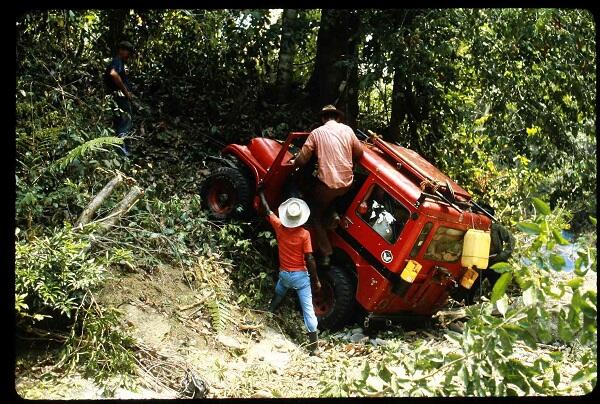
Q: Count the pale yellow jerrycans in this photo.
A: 1